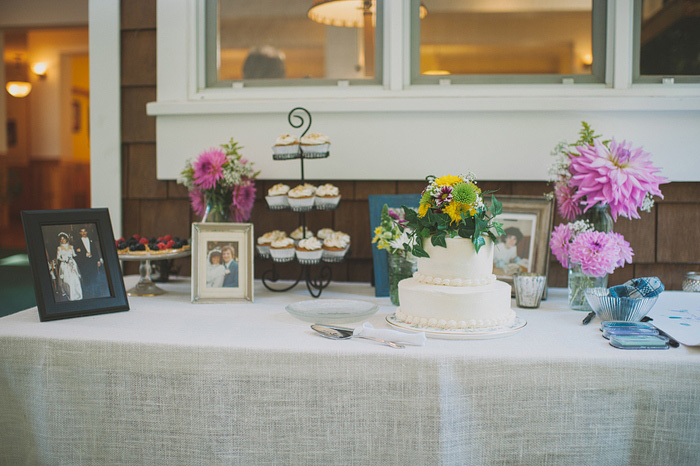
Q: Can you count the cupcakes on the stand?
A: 14